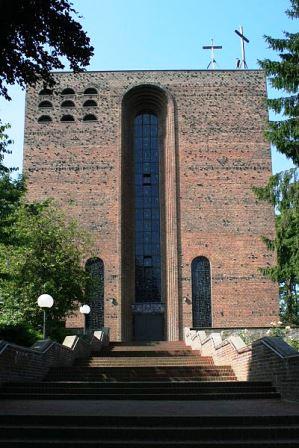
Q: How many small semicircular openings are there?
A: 9